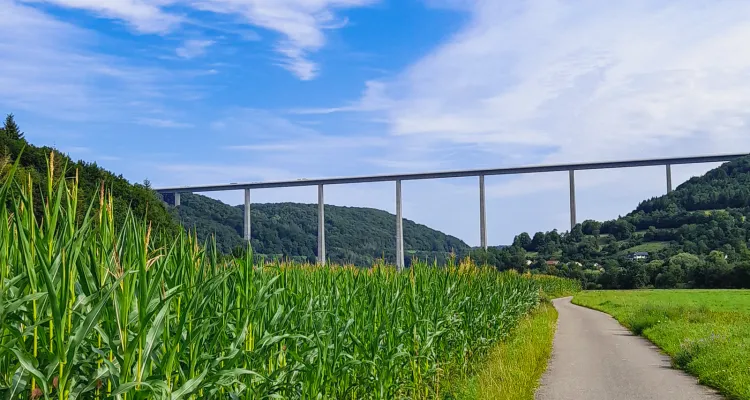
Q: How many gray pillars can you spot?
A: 7